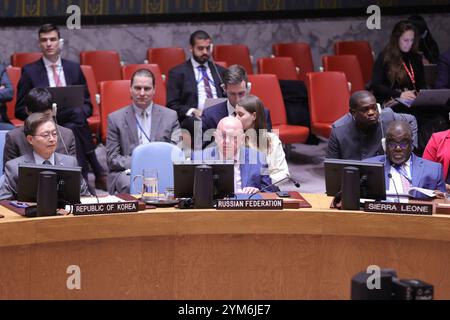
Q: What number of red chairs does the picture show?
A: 15